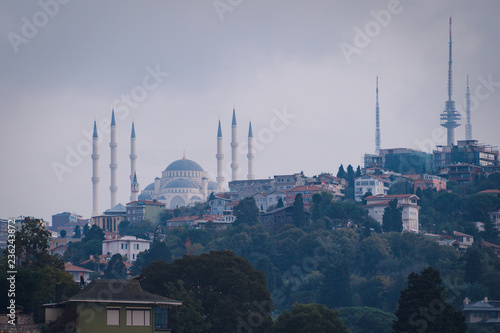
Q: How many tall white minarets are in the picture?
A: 6